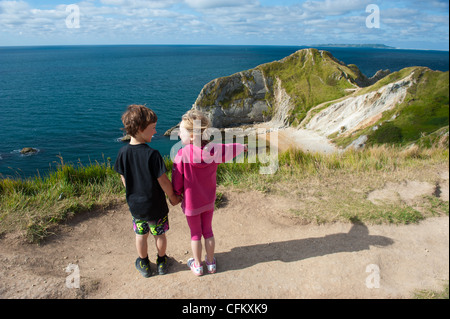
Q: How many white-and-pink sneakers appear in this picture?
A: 2